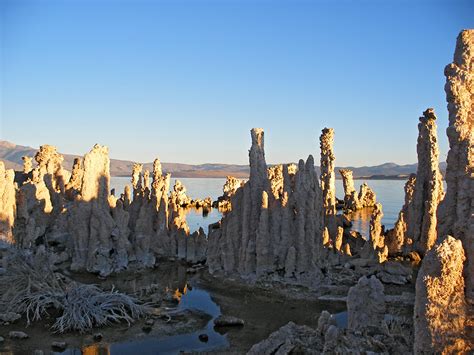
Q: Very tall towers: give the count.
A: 4